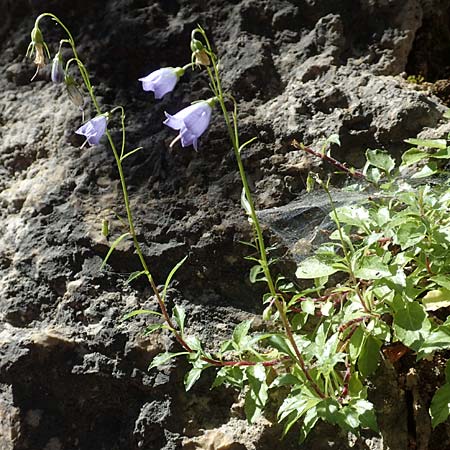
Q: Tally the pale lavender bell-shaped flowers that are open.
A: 3